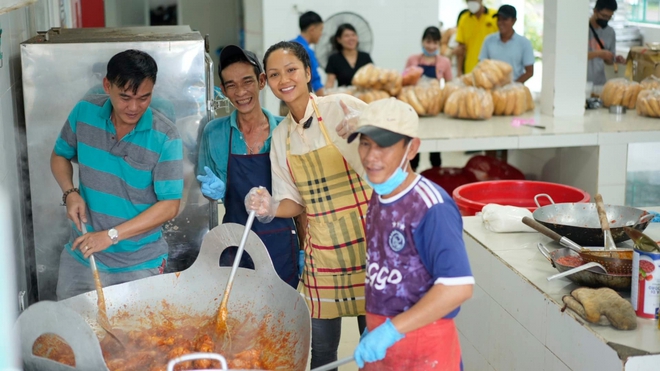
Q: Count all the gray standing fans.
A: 1